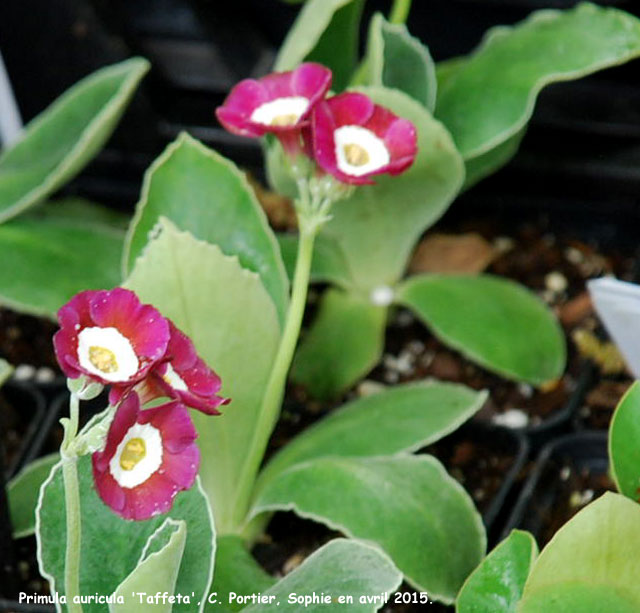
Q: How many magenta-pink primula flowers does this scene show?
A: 5